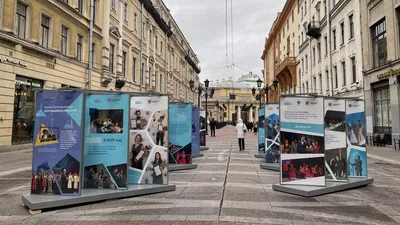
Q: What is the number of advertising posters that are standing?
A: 11